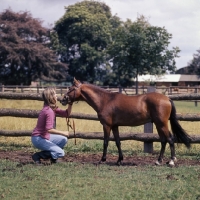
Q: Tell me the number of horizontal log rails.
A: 3